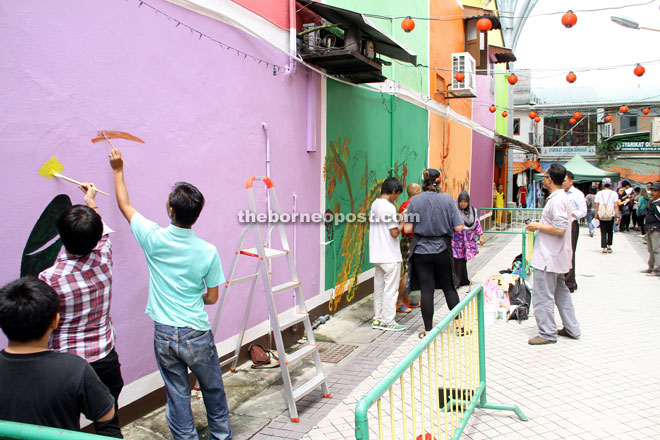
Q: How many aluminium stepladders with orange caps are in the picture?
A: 1